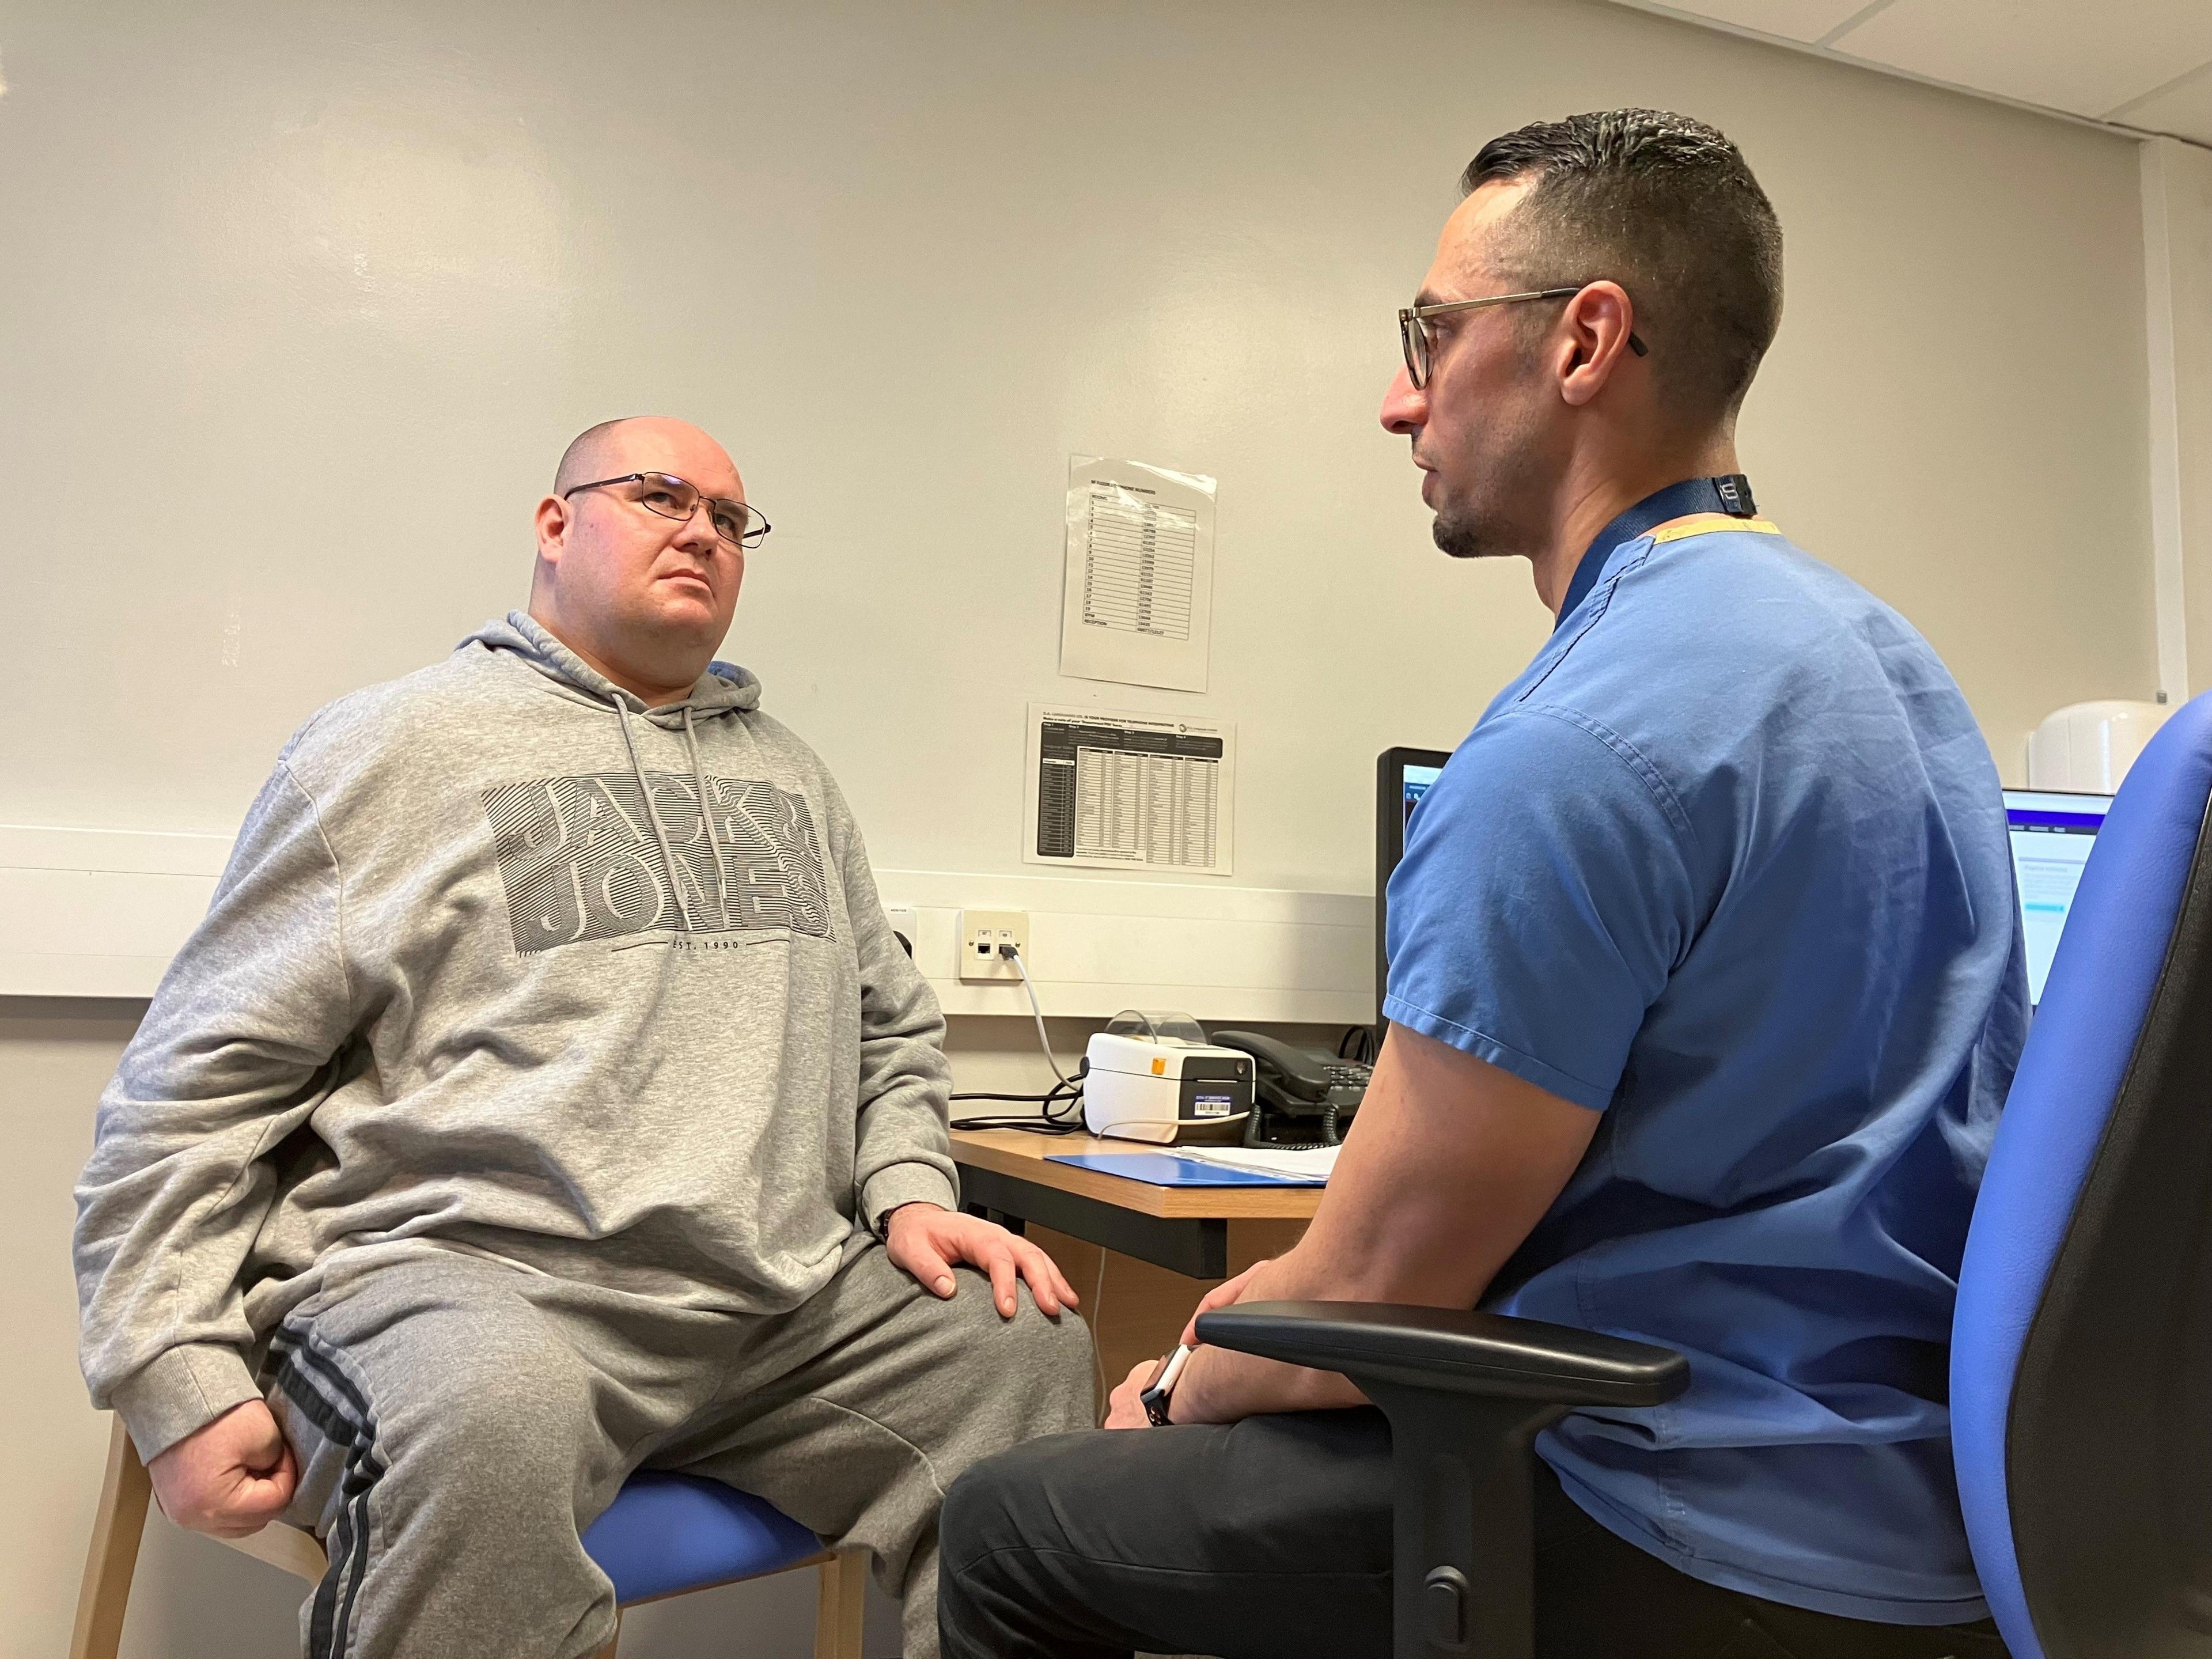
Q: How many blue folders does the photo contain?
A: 1